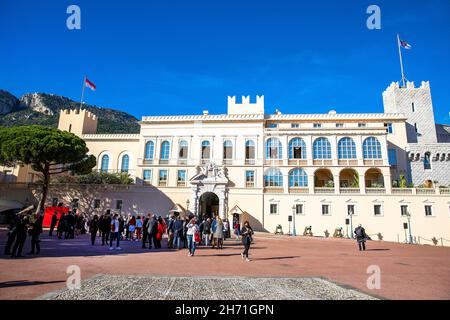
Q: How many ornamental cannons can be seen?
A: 3